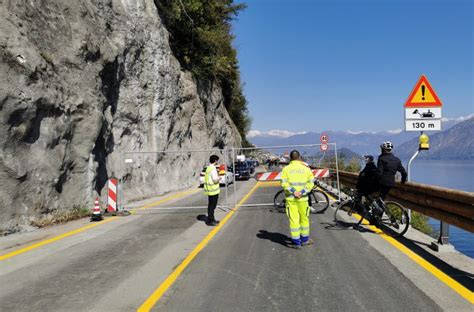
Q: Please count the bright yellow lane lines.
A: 3